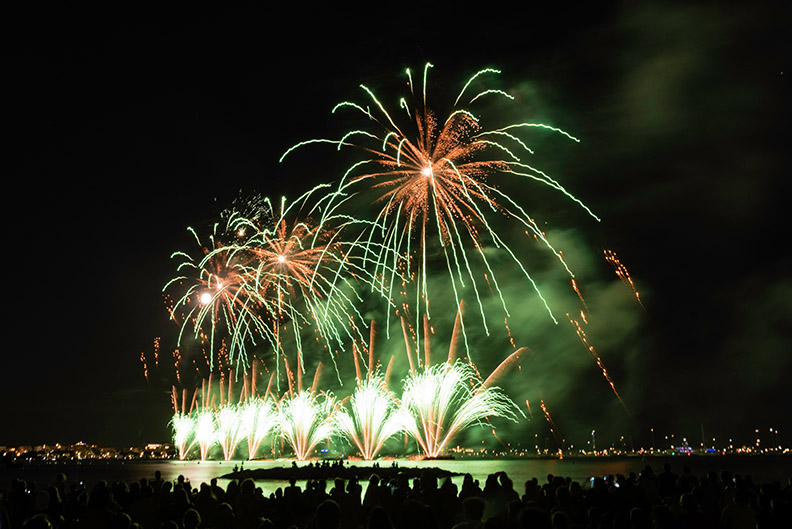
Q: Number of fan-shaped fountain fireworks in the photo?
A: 7